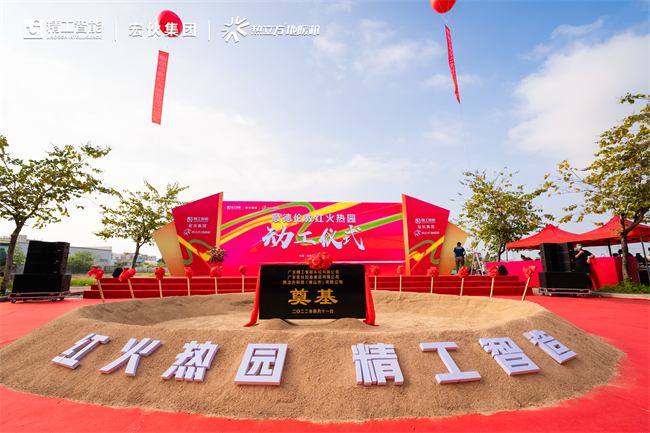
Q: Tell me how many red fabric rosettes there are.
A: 13